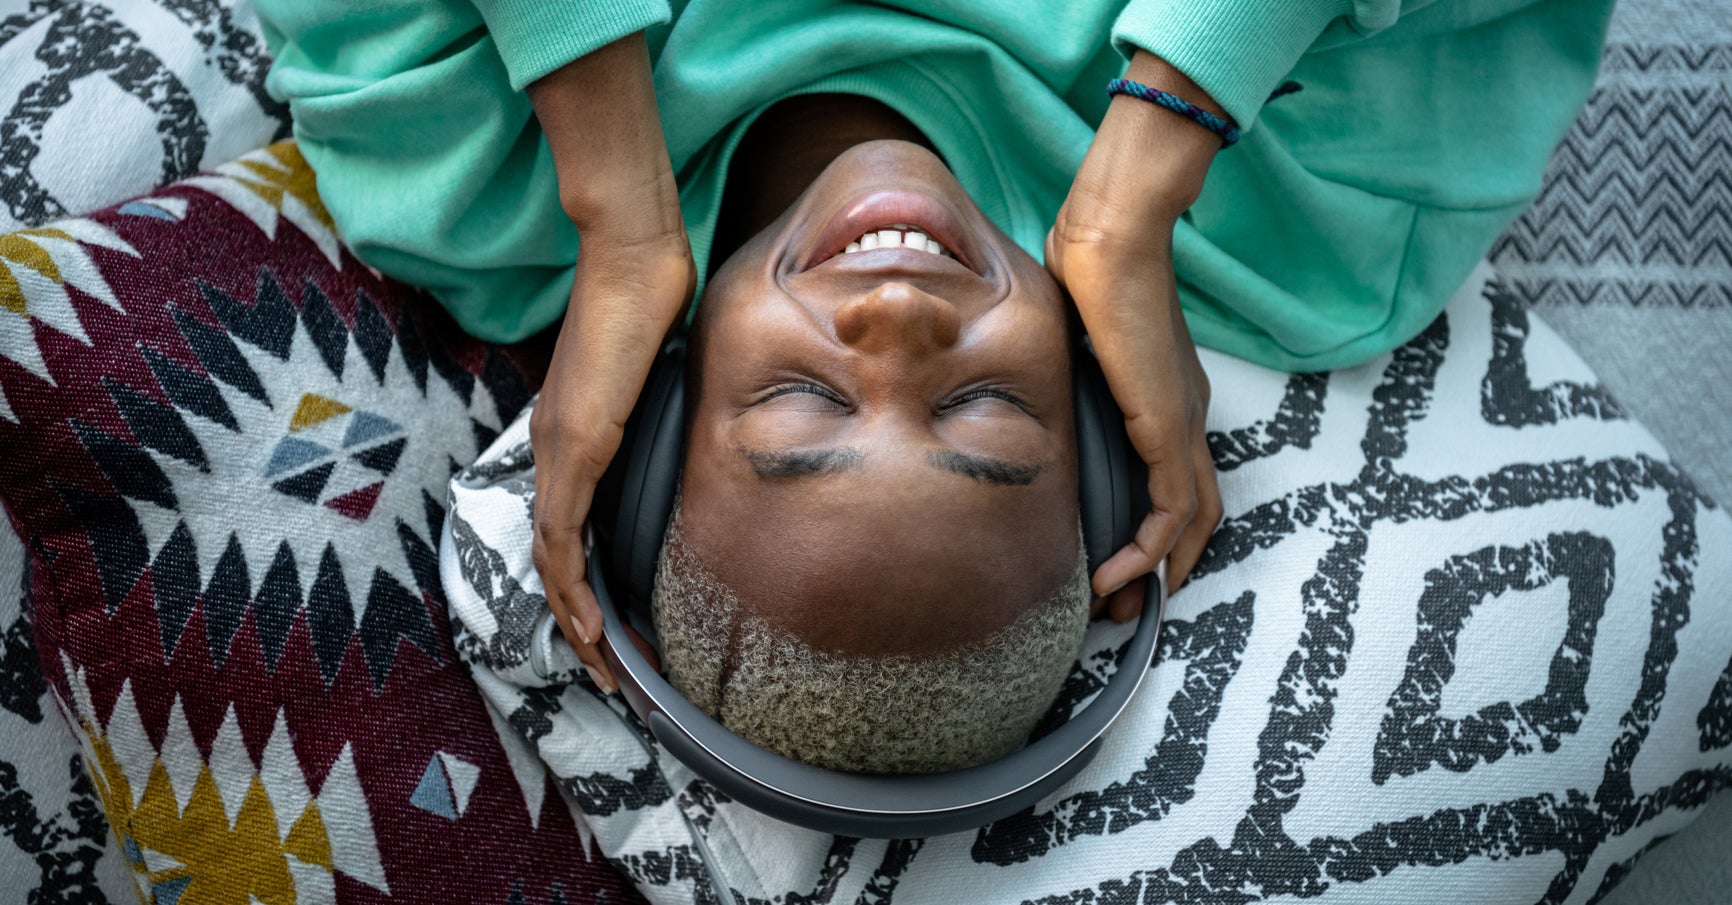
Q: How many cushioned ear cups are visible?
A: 2